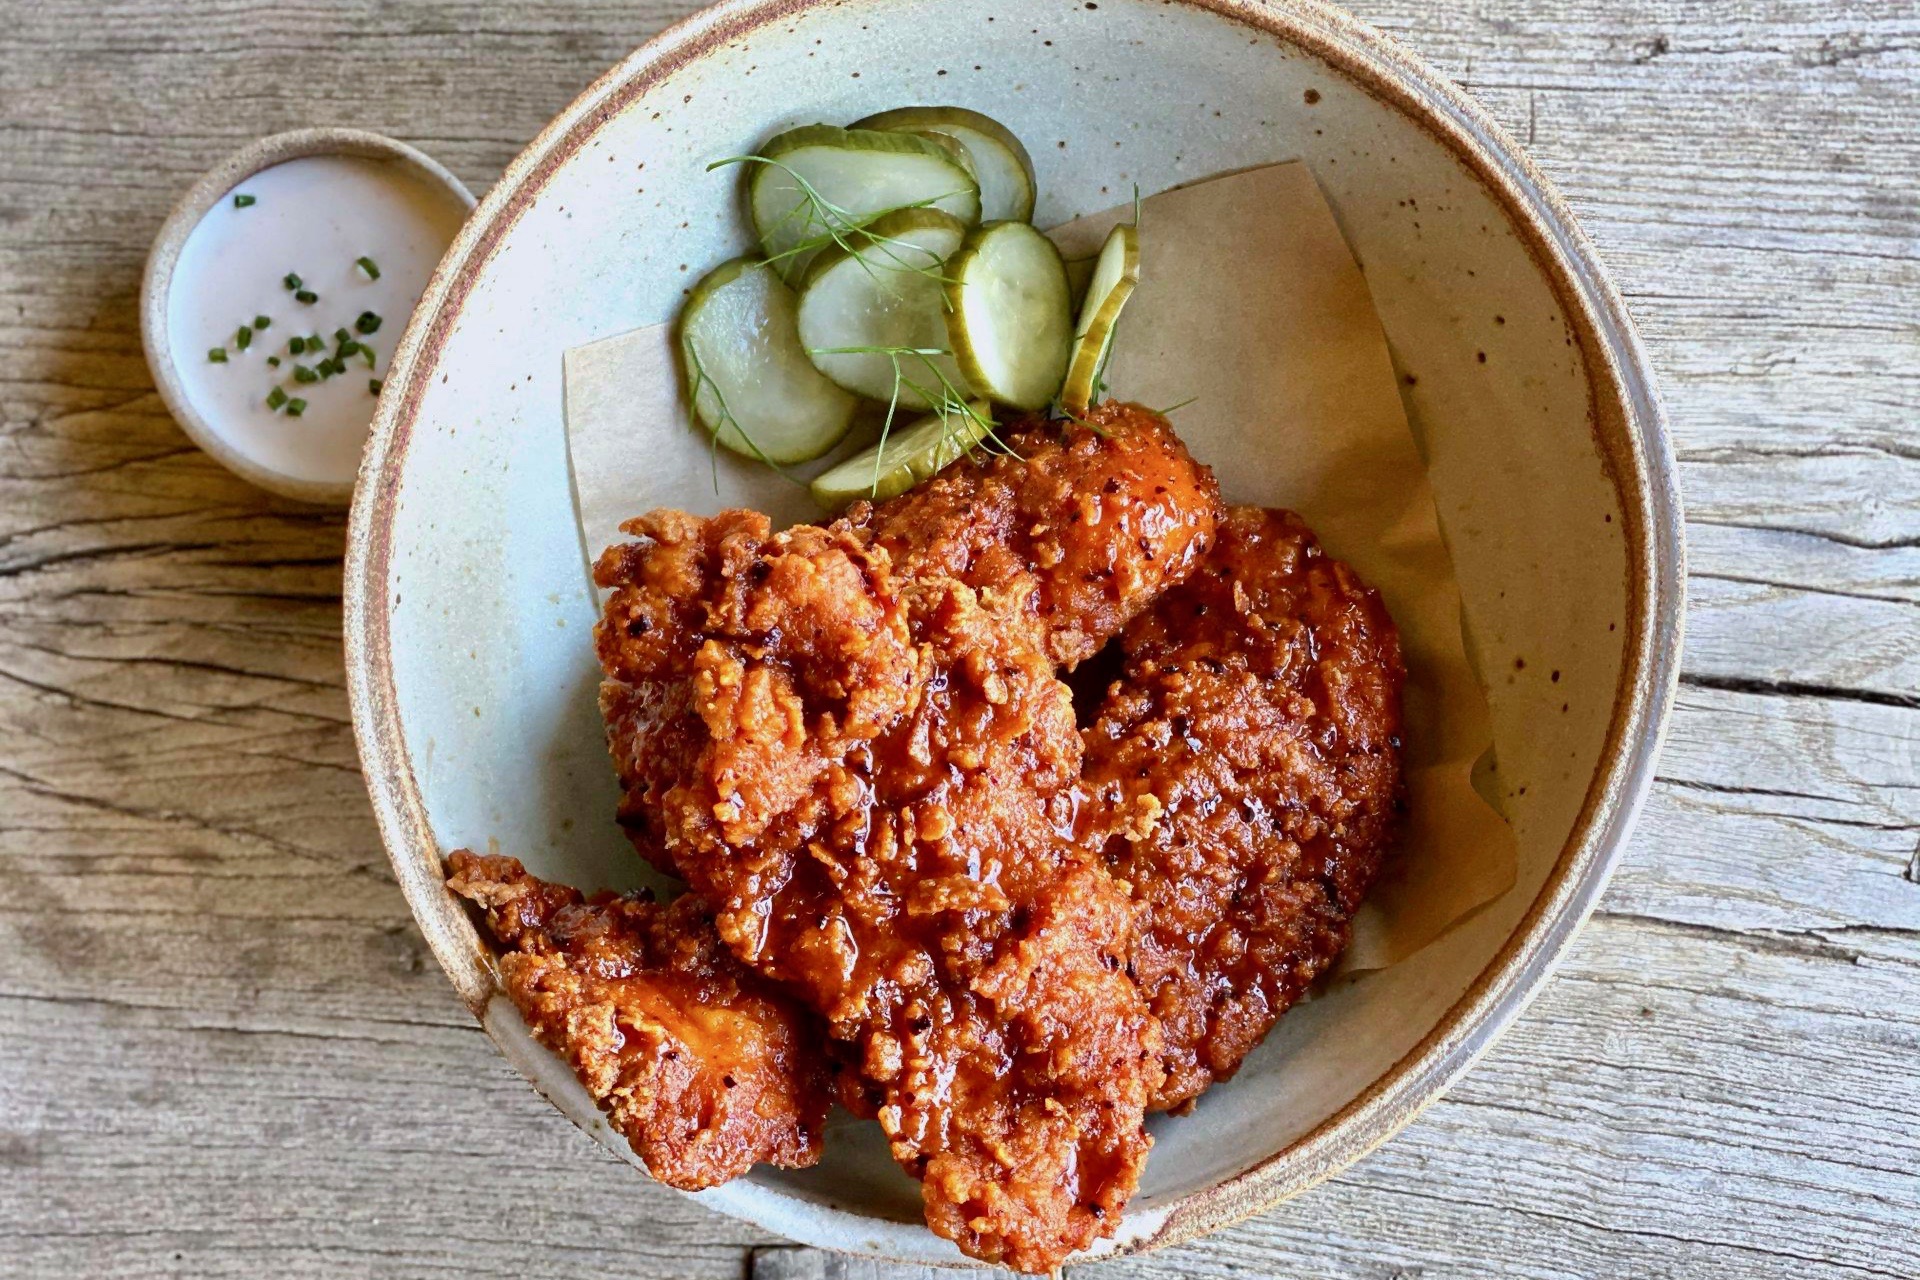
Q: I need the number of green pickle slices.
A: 8